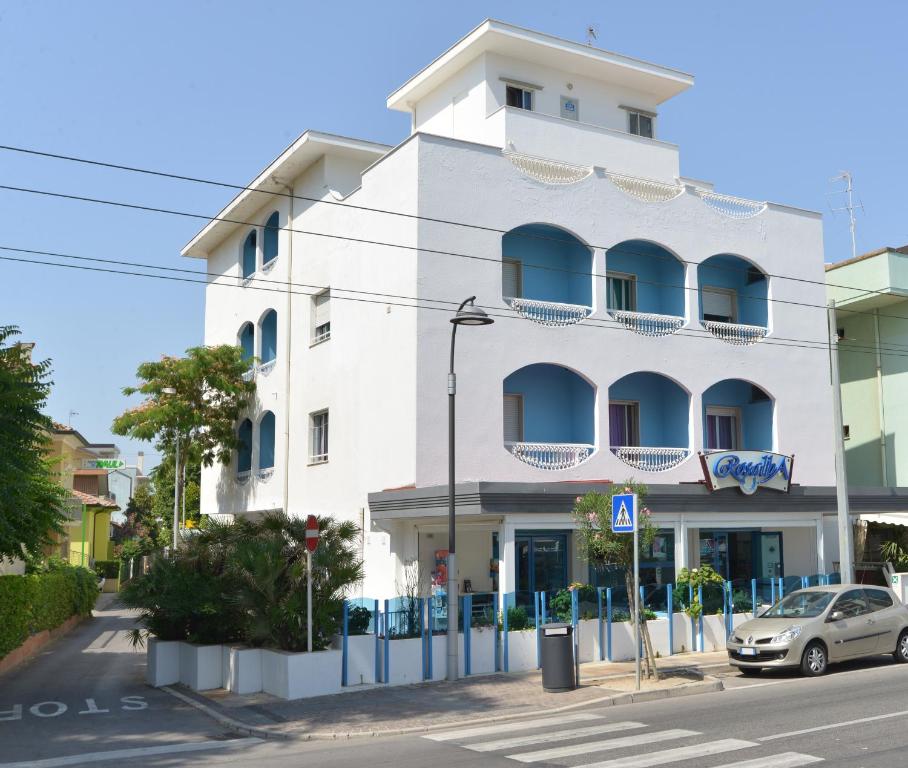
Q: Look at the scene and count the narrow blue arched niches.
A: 6